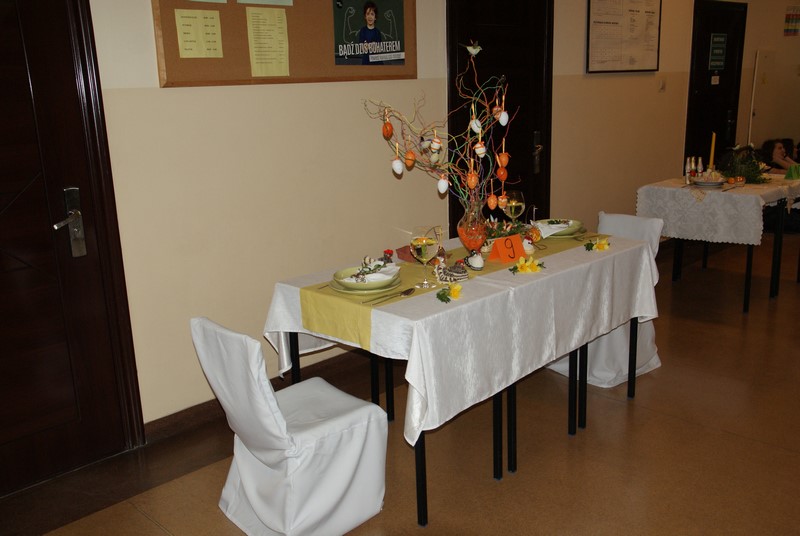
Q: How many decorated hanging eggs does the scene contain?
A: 14